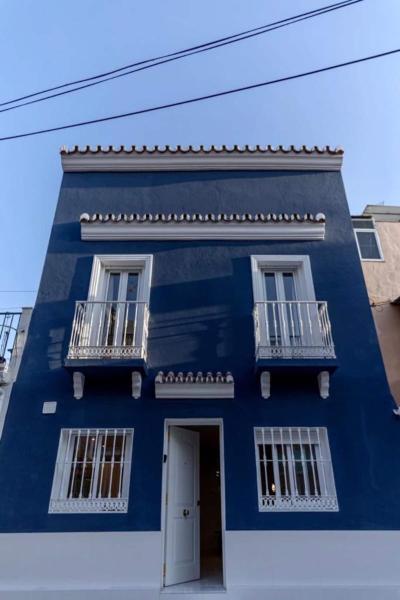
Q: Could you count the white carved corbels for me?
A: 4